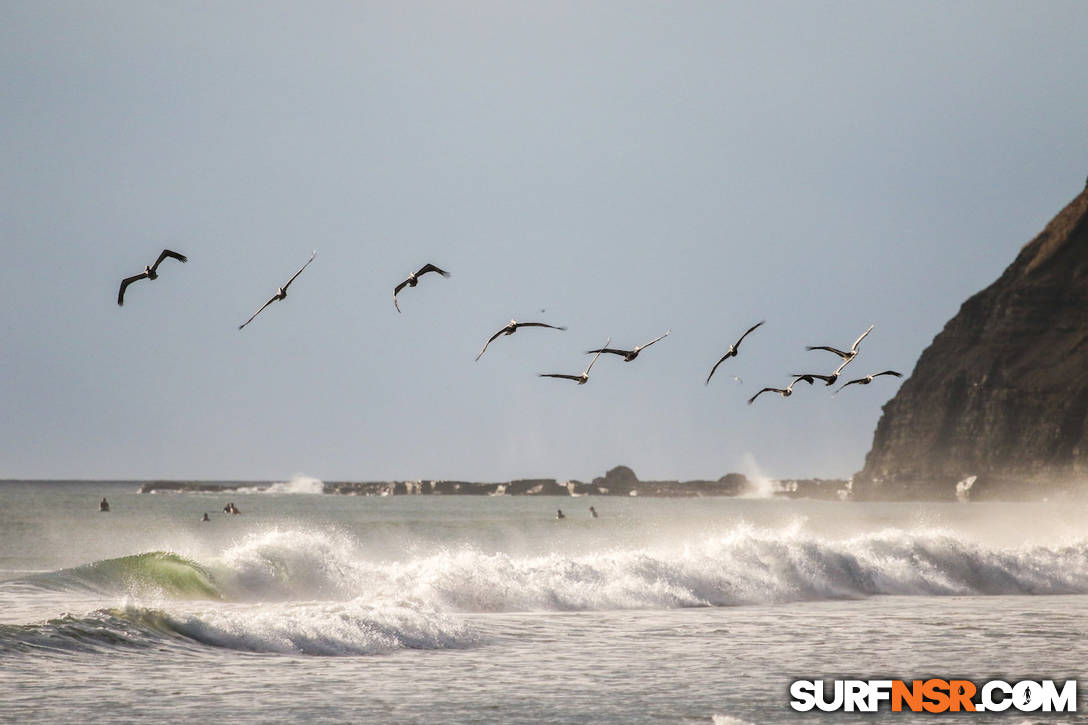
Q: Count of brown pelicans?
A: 11